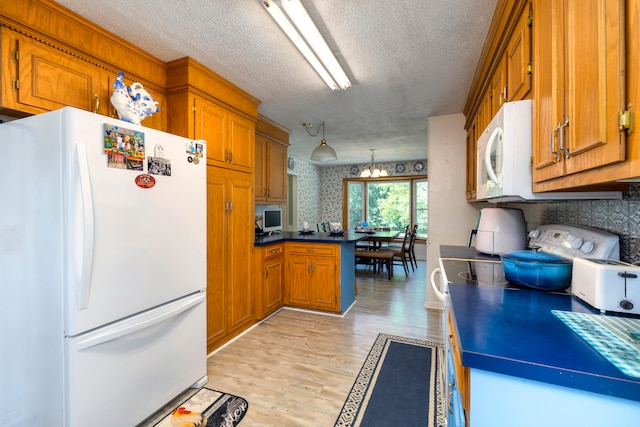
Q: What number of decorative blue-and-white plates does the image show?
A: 4